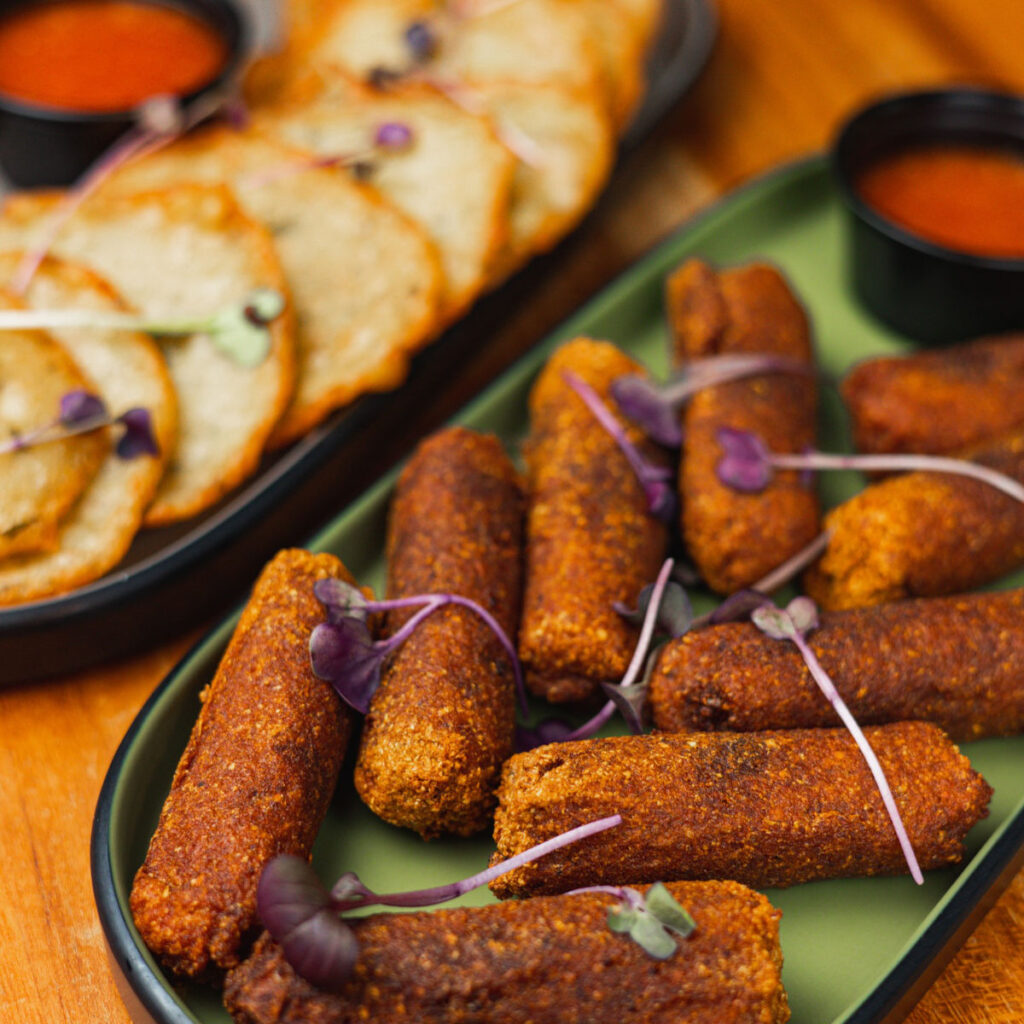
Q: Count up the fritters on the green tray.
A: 9